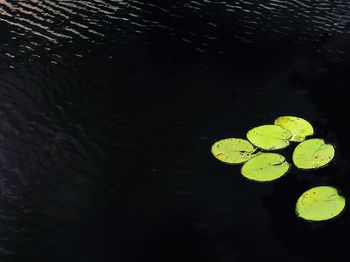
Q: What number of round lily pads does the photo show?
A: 6